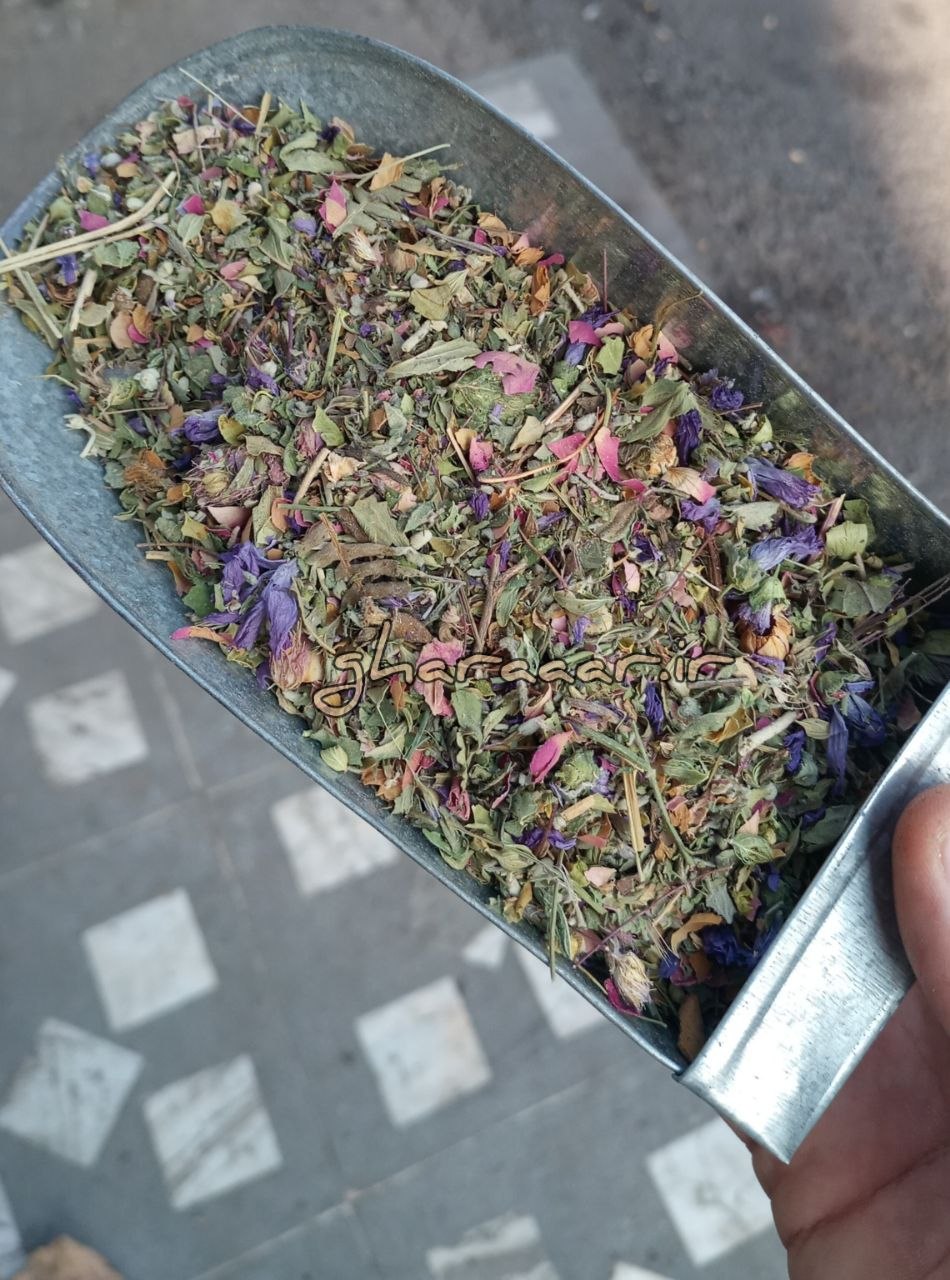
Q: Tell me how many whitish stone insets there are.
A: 15